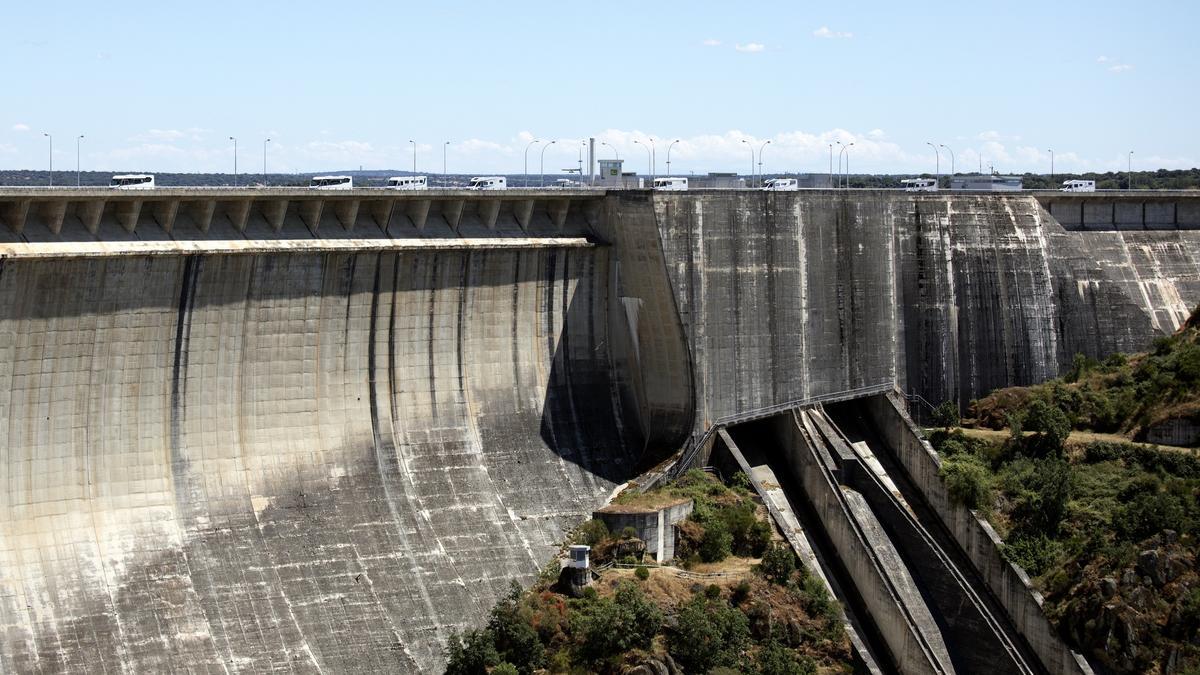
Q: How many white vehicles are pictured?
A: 8